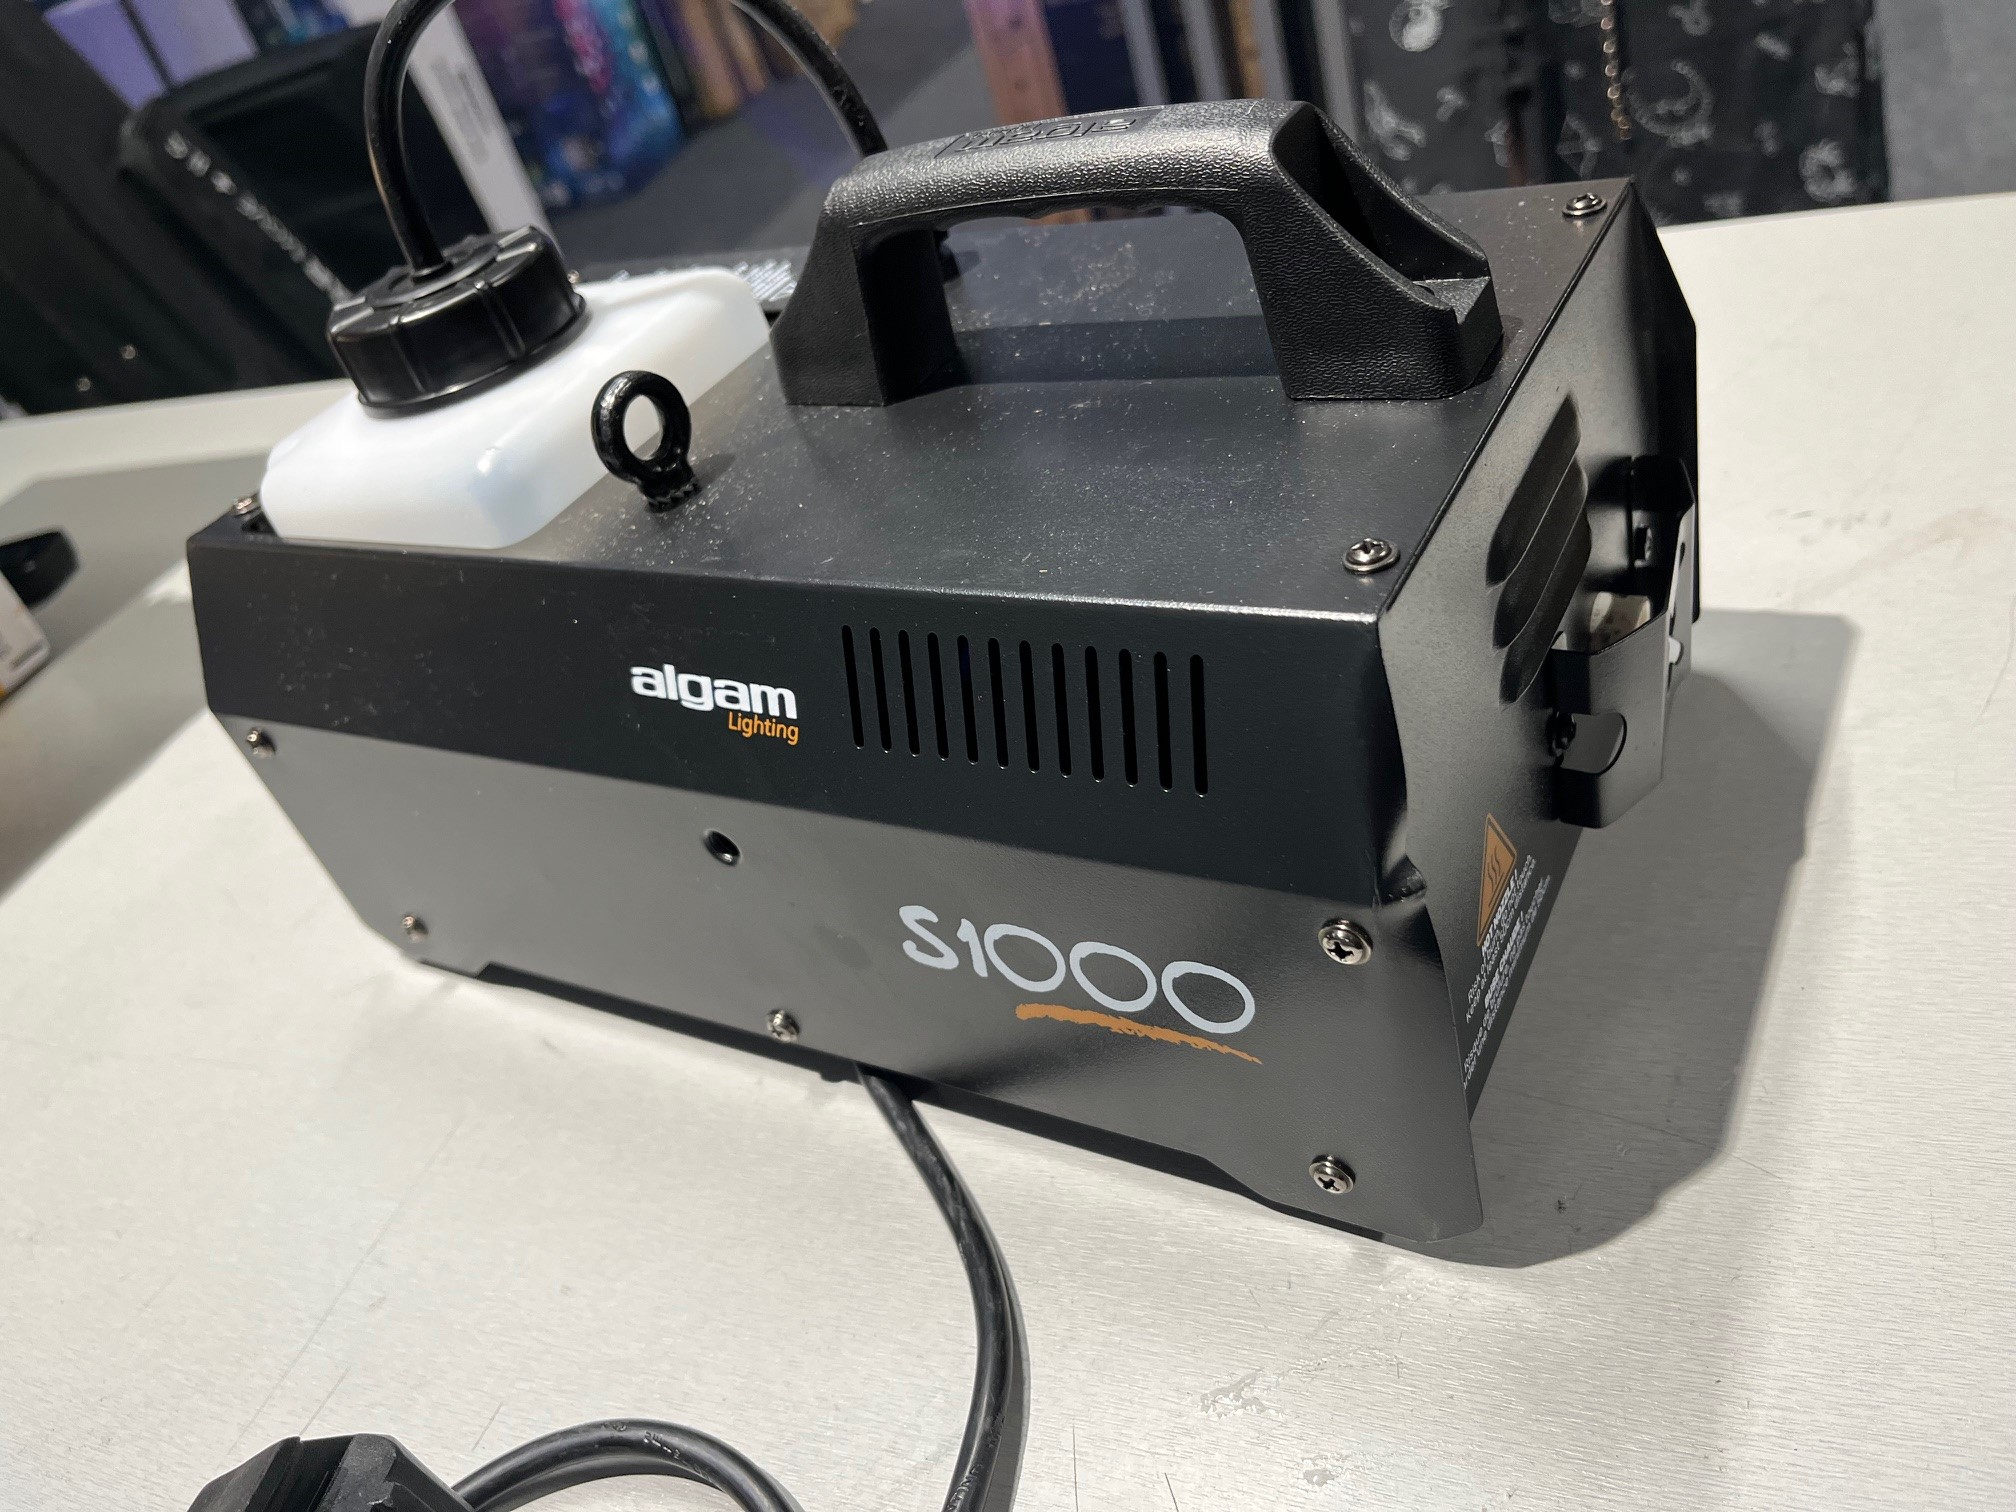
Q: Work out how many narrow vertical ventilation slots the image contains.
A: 12